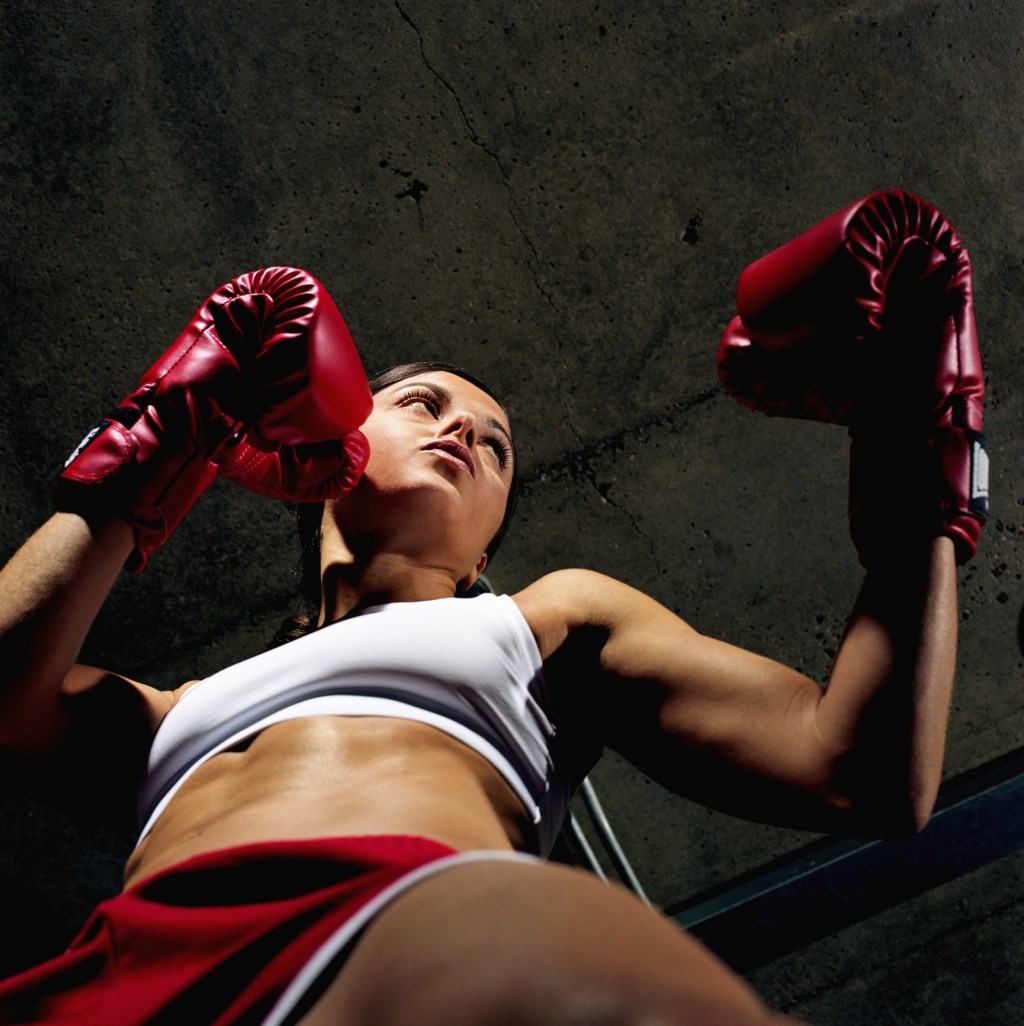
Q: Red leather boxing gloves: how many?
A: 2